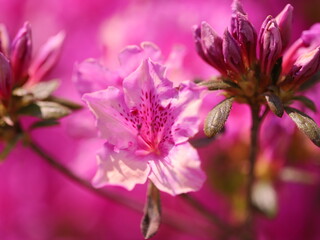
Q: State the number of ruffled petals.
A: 5